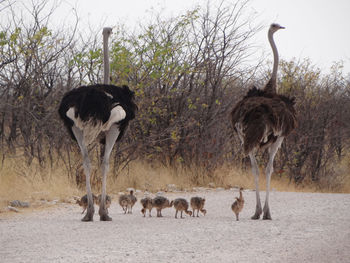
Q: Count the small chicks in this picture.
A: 9